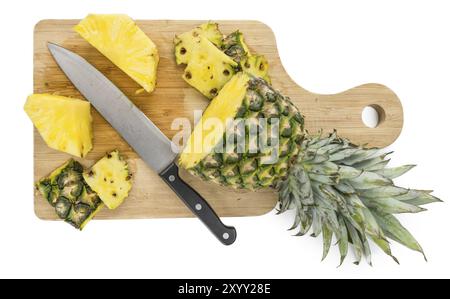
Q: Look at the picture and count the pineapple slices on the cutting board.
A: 2